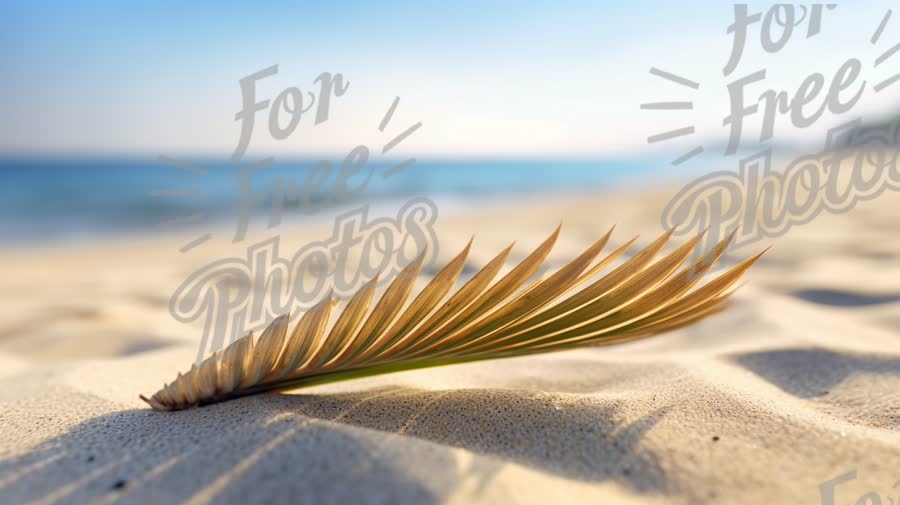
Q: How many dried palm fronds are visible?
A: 1